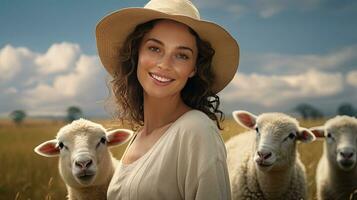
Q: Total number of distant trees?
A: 4